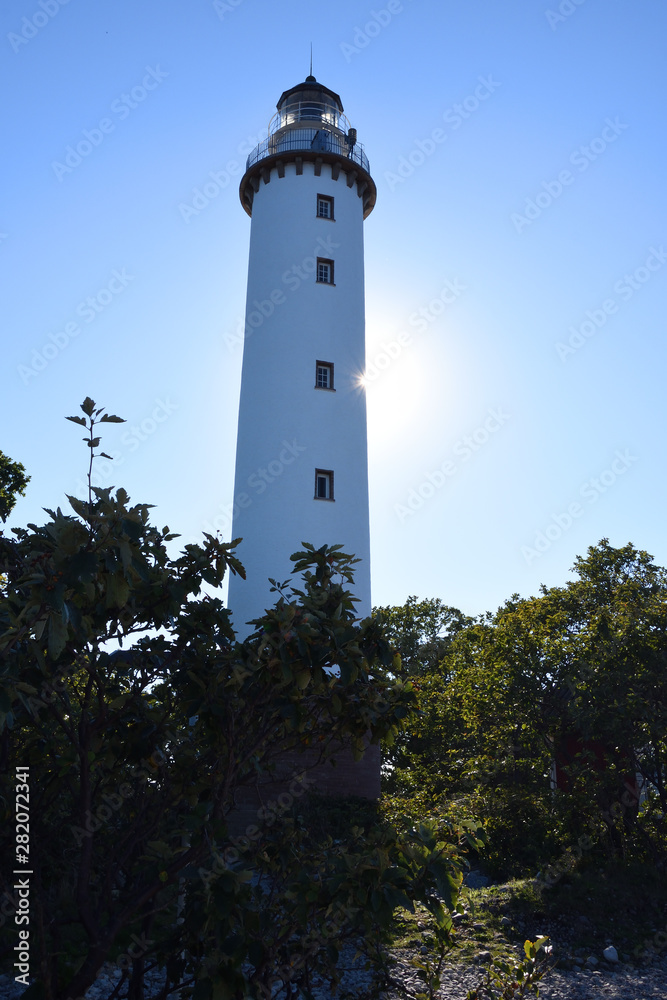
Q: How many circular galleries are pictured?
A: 2